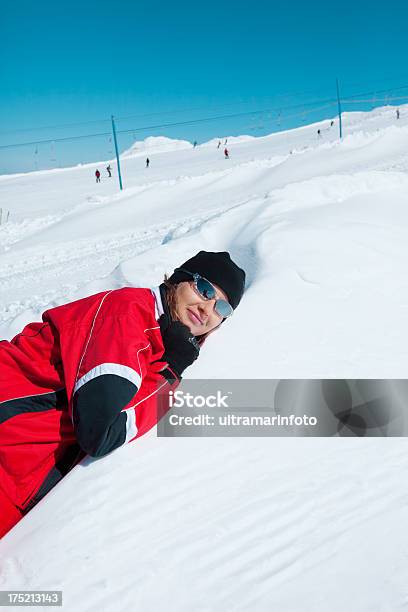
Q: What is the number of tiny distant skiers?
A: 10